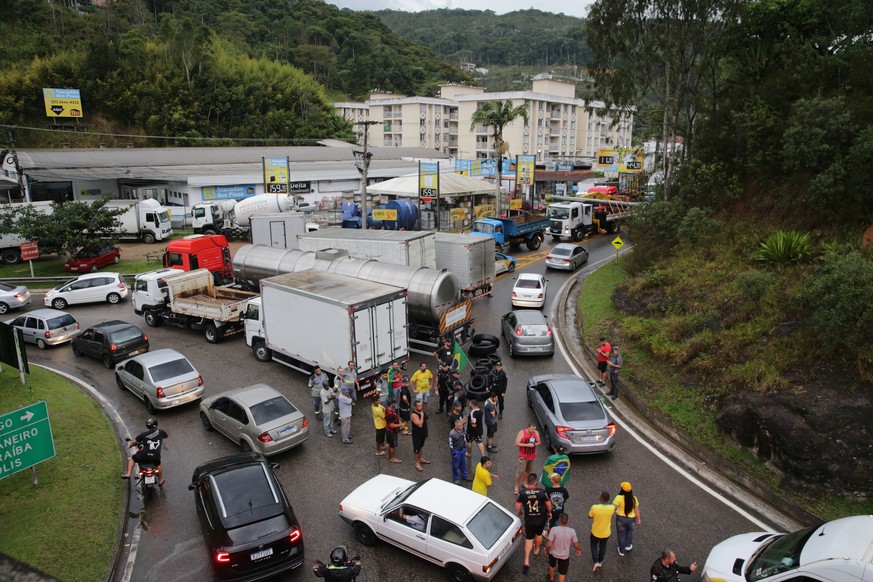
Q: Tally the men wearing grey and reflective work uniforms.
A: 4